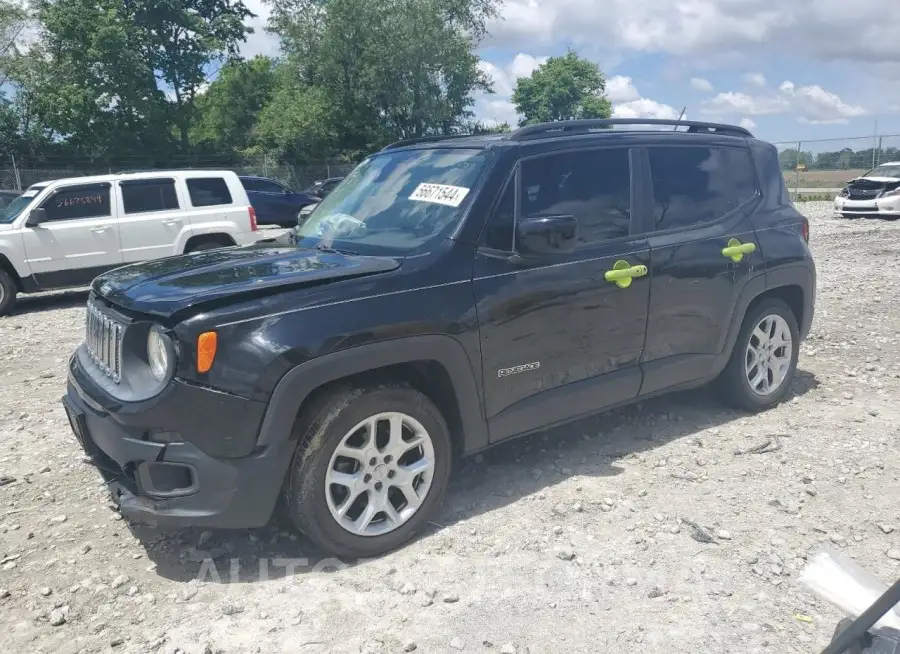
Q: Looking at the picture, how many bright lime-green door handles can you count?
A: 2